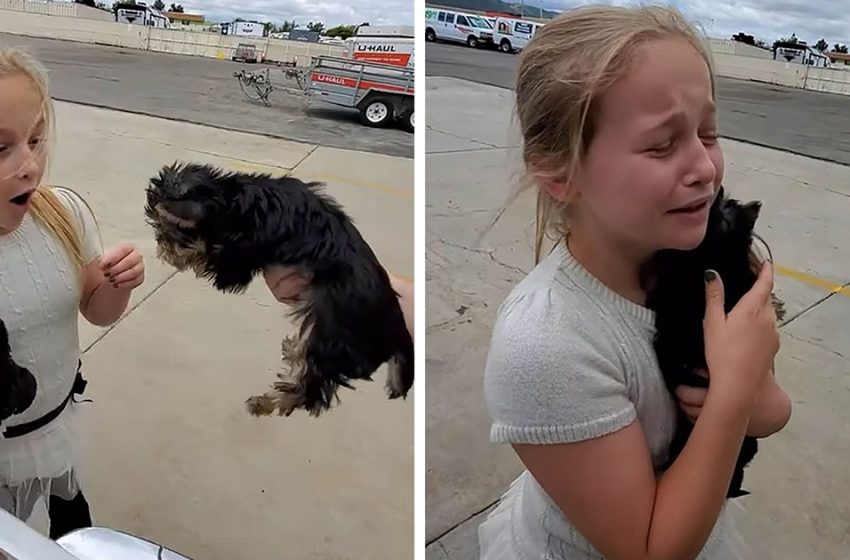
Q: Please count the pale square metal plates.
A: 0